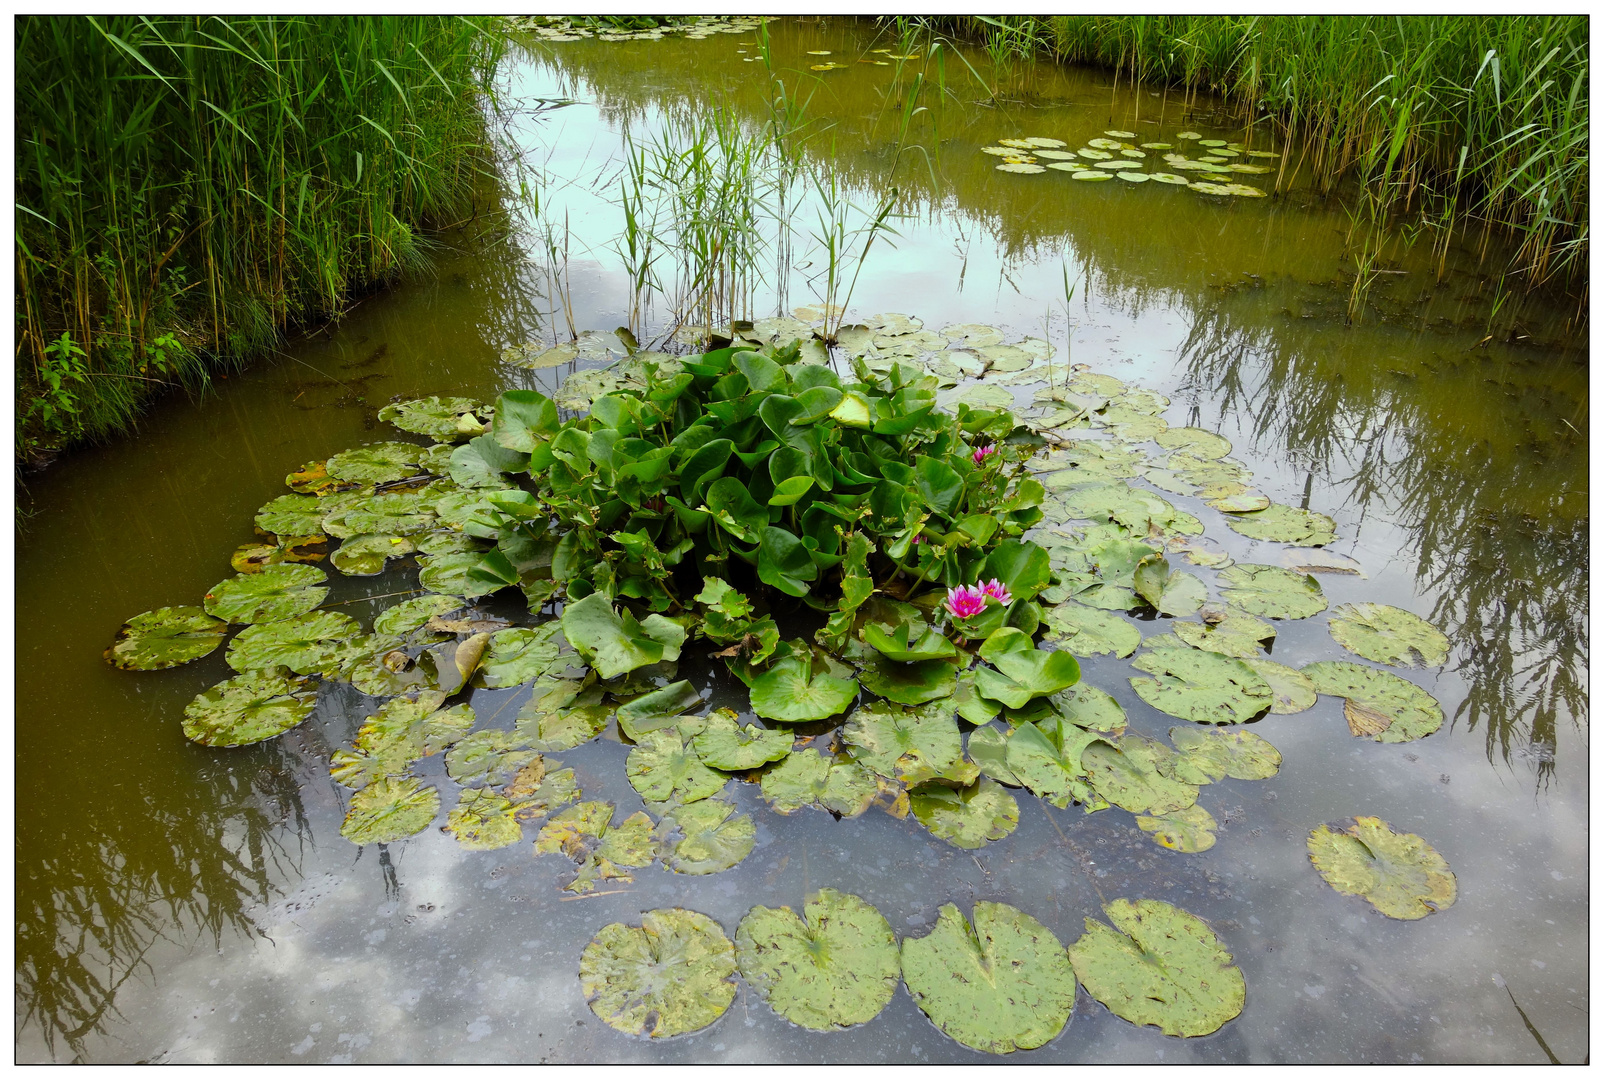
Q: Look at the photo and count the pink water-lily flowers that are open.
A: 3